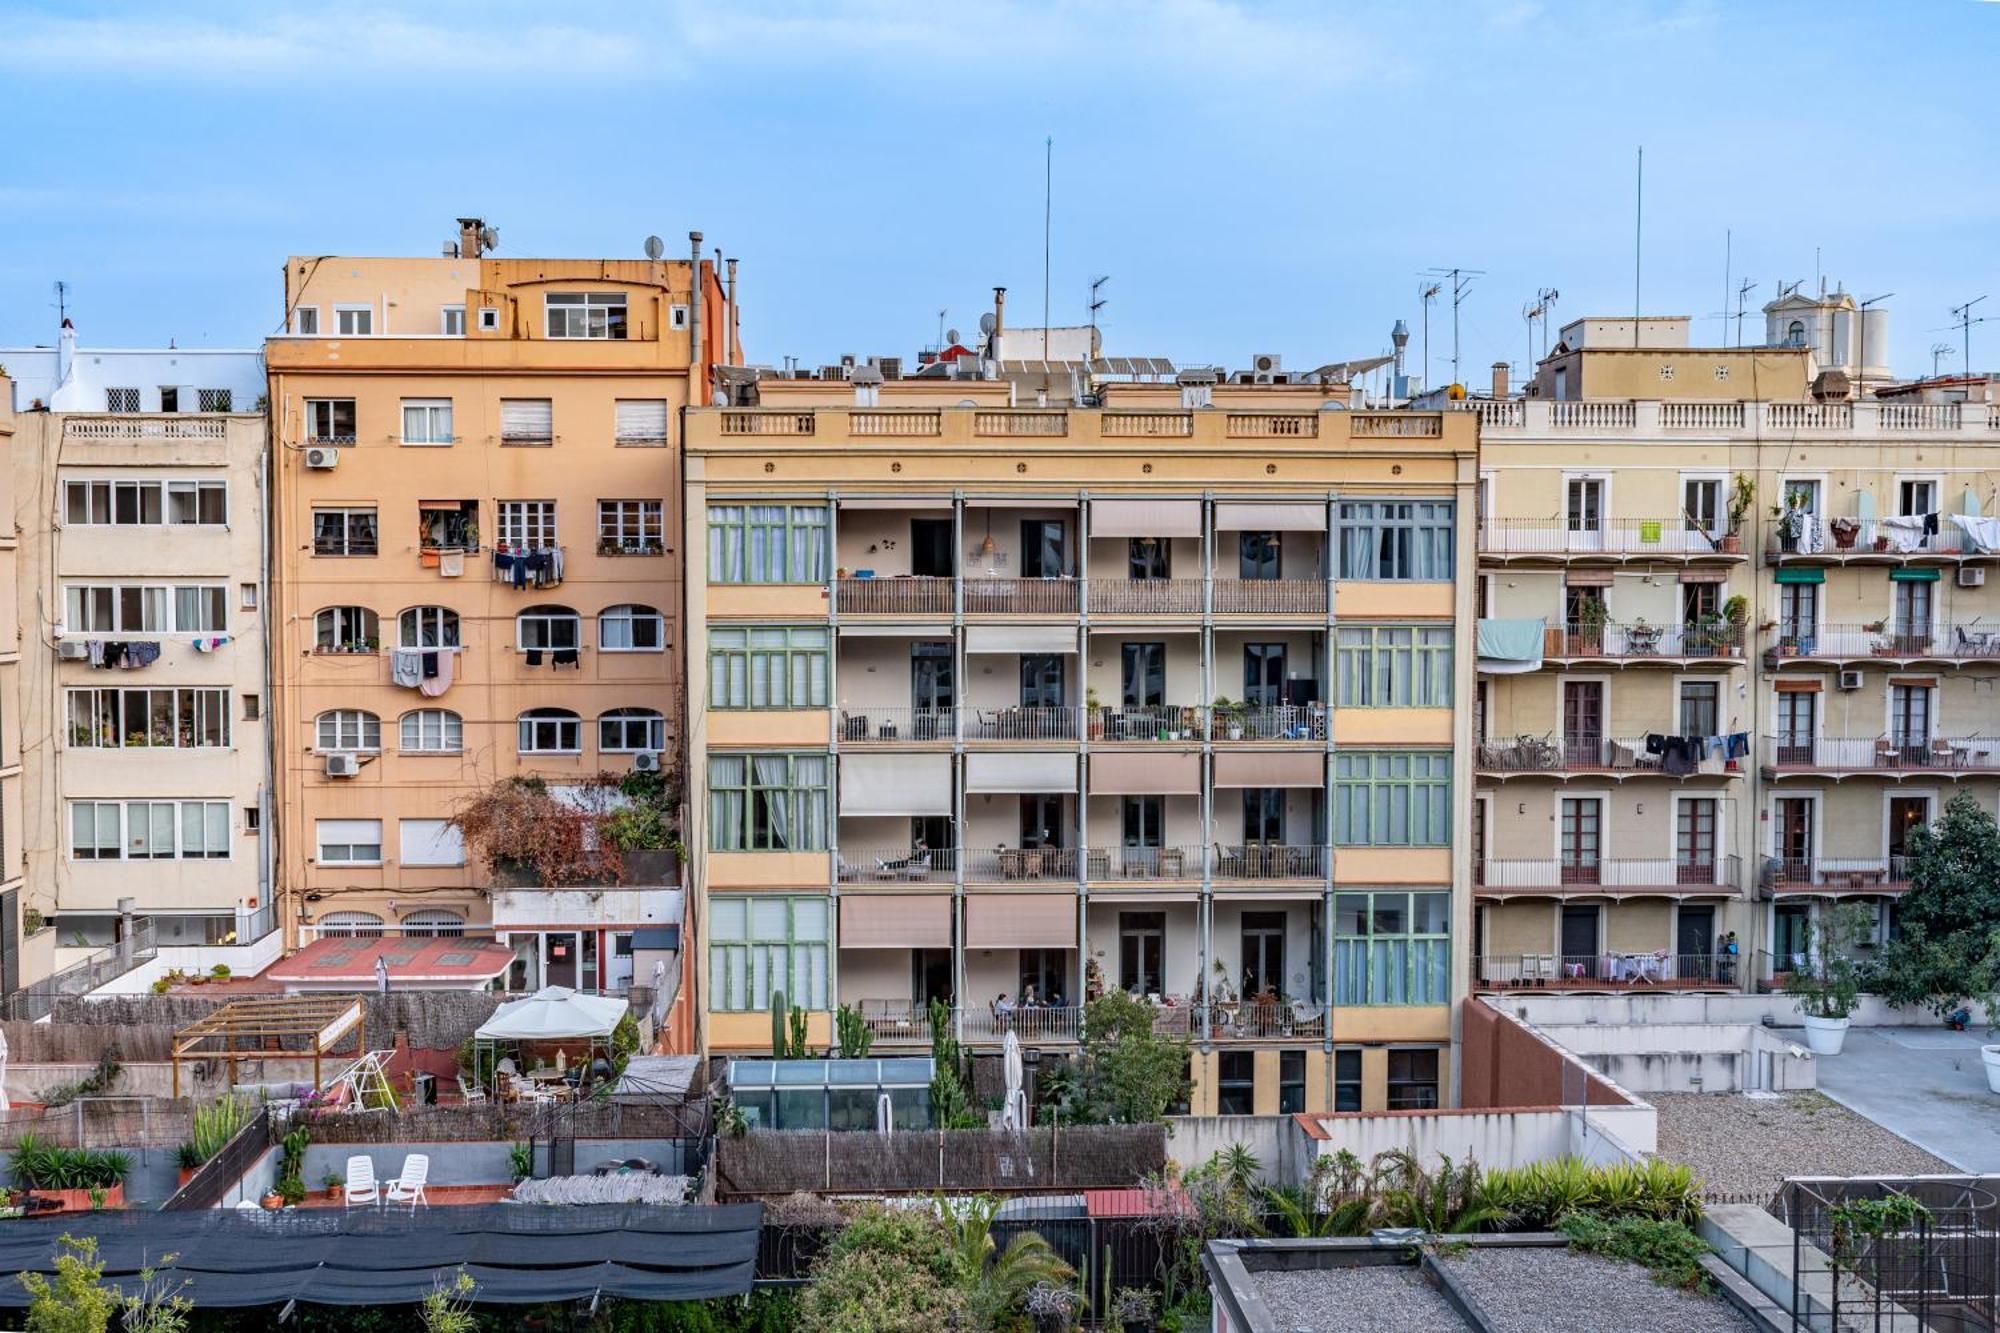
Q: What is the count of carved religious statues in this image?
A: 0